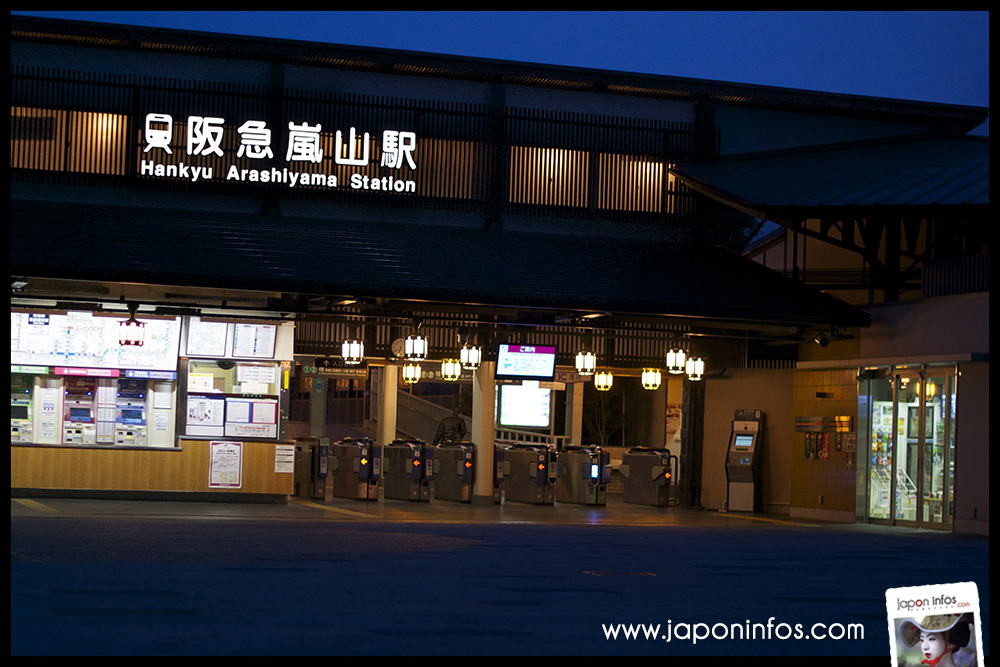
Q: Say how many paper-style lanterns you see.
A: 11